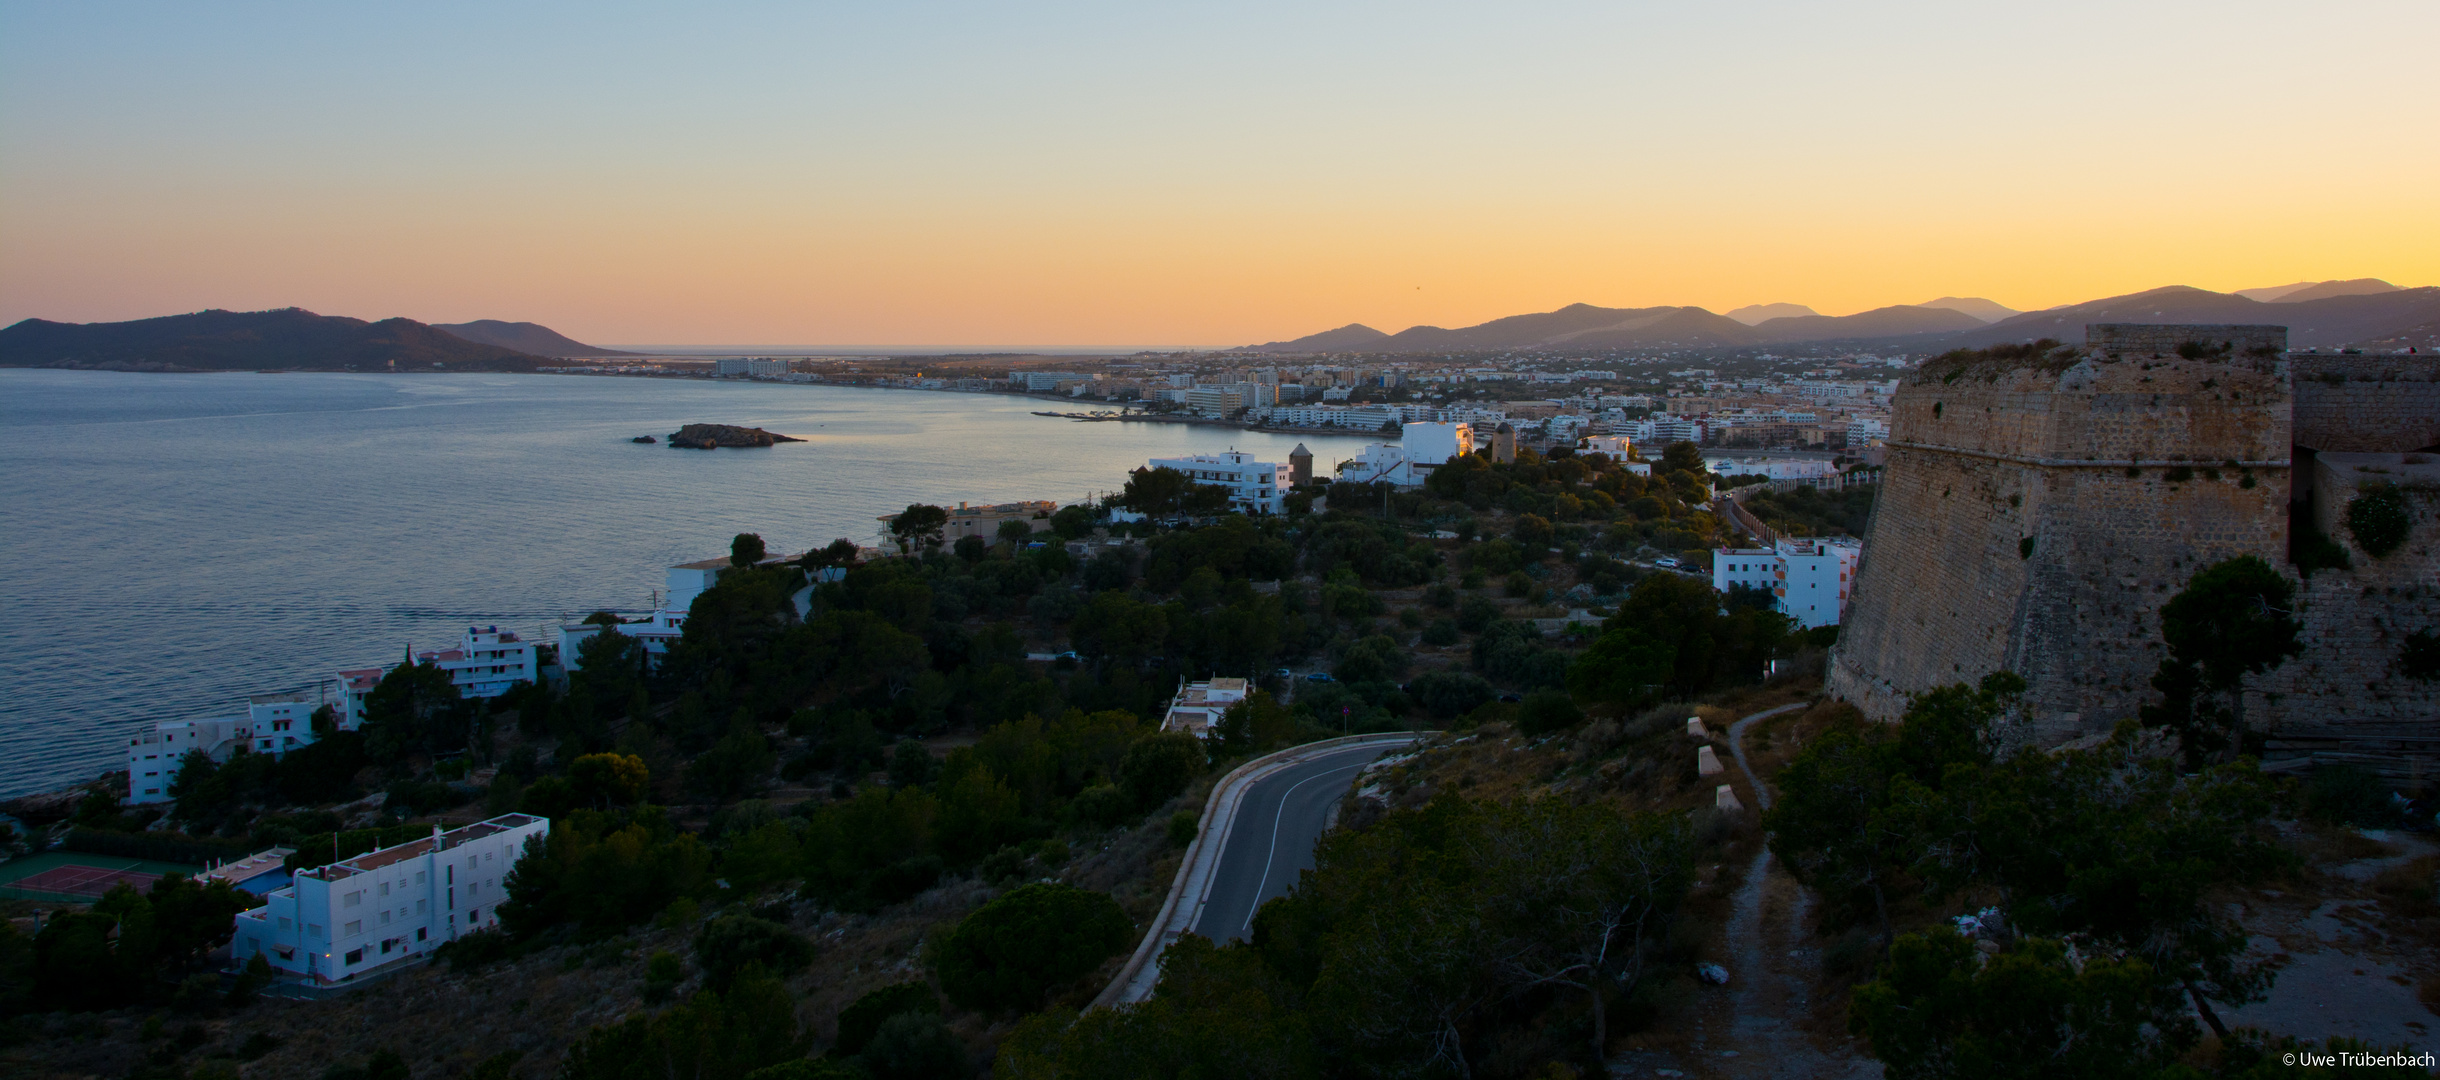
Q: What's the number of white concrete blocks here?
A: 3